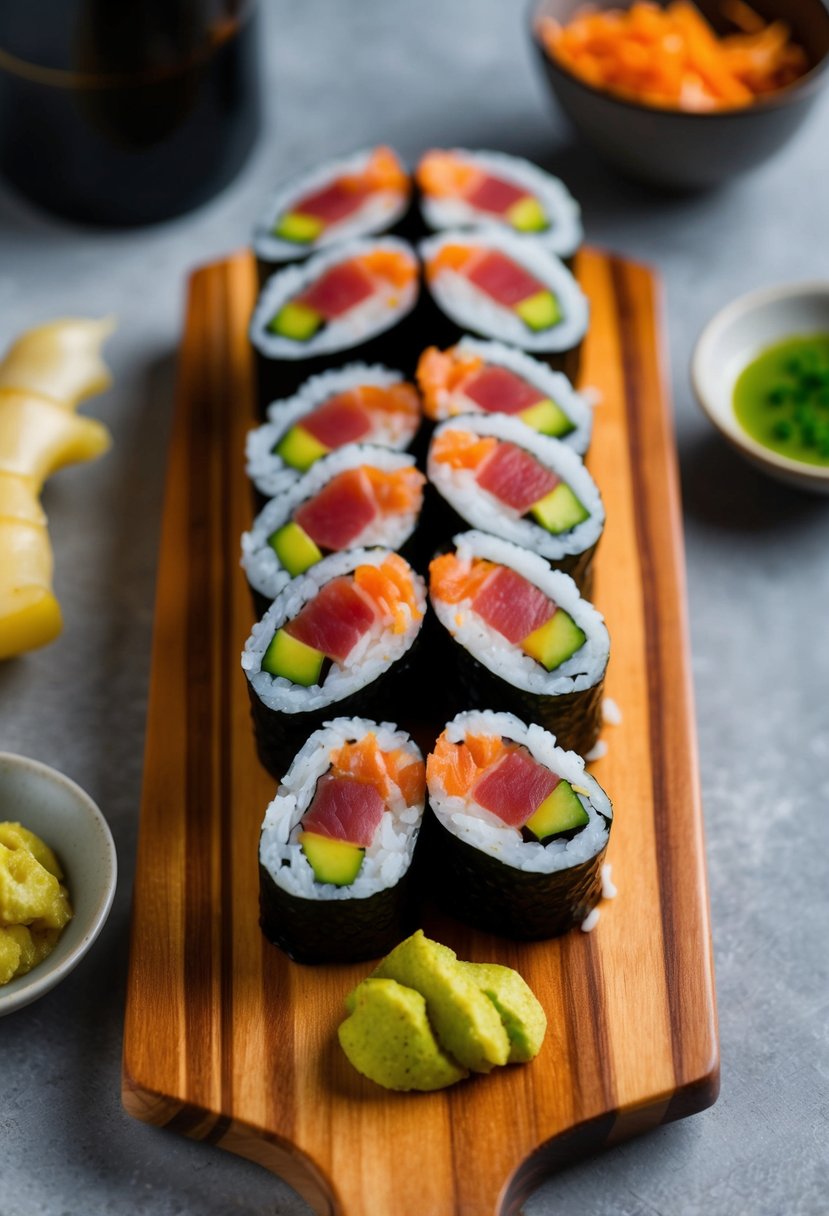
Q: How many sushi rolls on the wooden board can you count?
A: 12